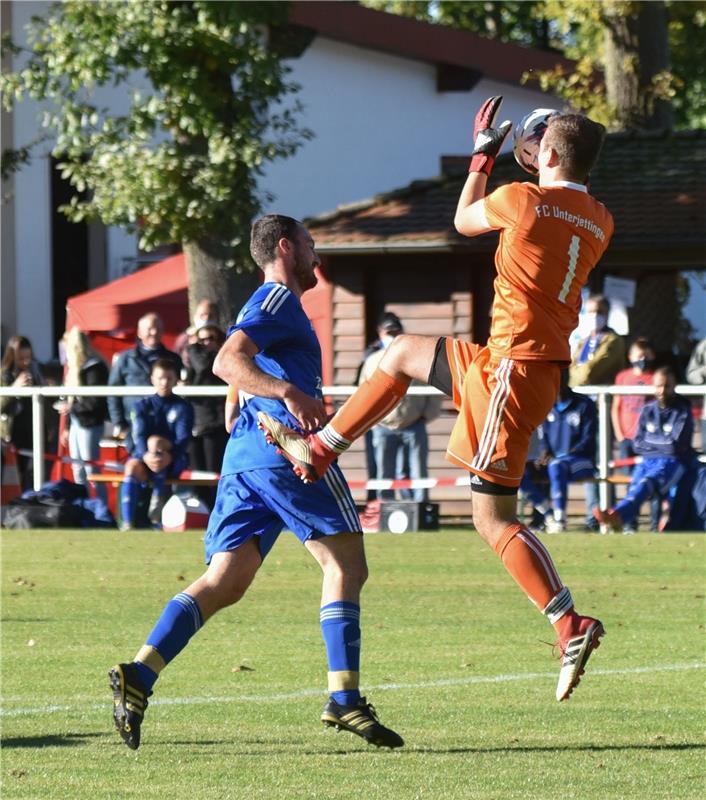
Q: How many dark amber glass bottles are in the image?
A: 0